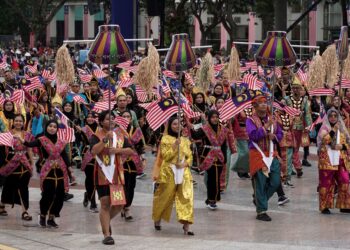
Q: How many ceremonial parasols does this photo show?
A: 4